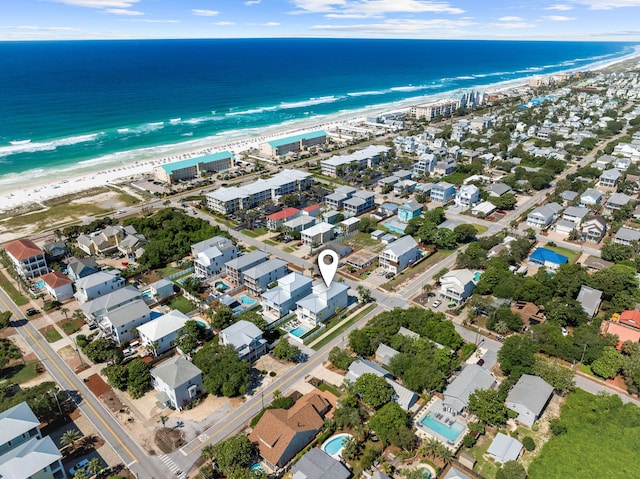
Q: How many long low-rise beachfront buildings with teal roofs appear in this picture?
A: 2